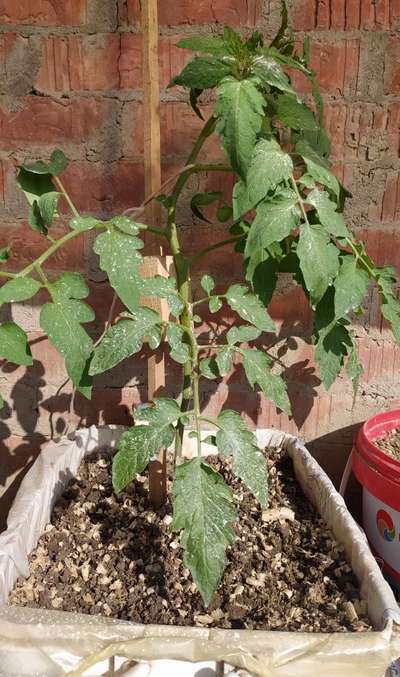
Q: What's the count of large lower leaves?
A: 3